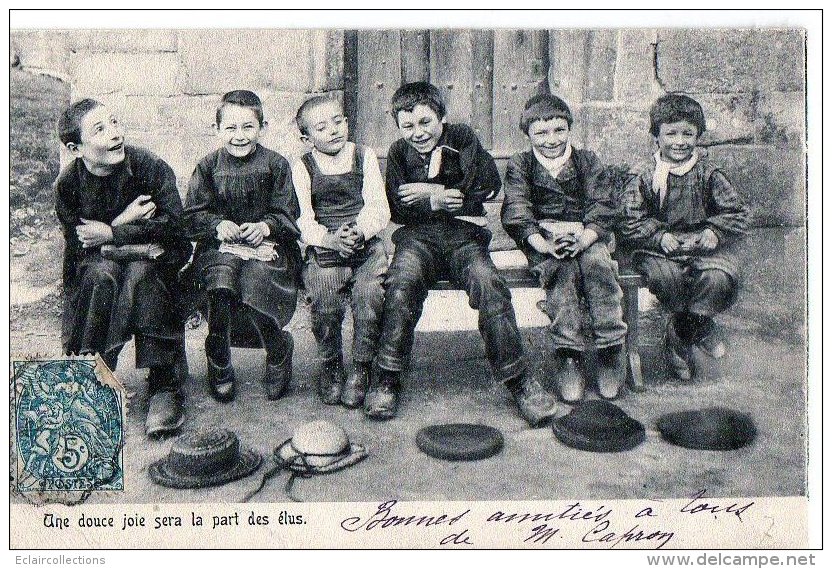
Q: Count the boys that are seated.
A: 6